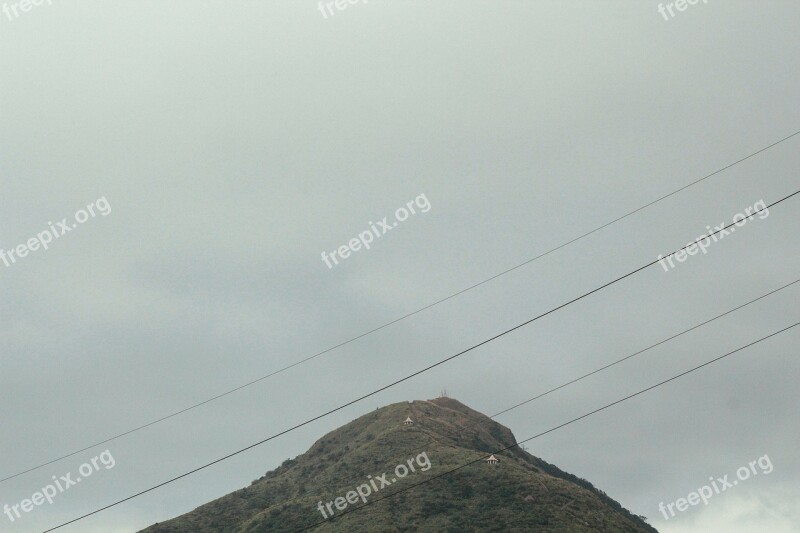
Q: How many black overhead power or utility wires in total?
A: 4